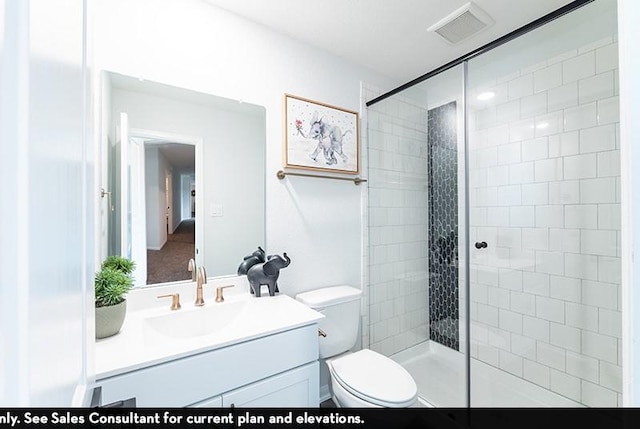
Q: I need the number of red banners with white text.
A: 0